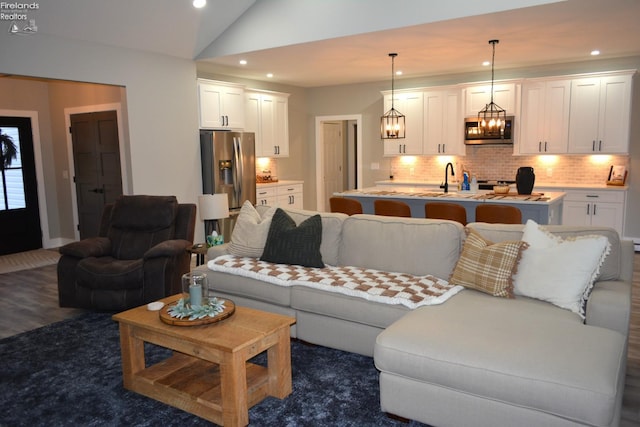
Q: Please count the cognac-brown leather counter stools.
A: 4